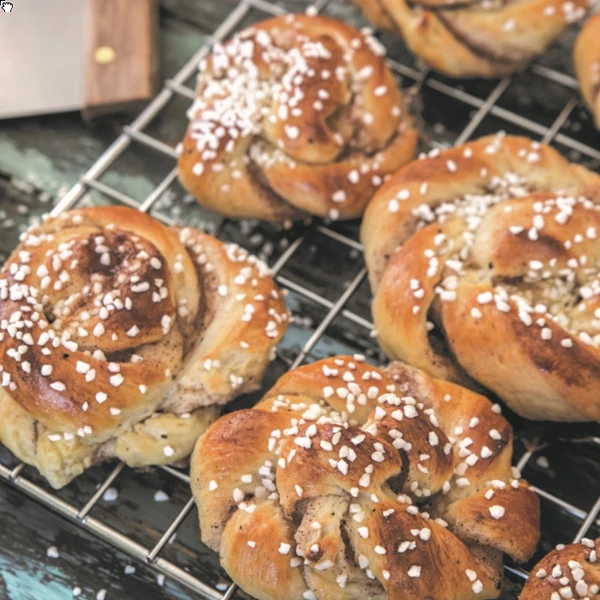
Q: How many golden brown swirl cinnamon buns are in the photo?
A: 7